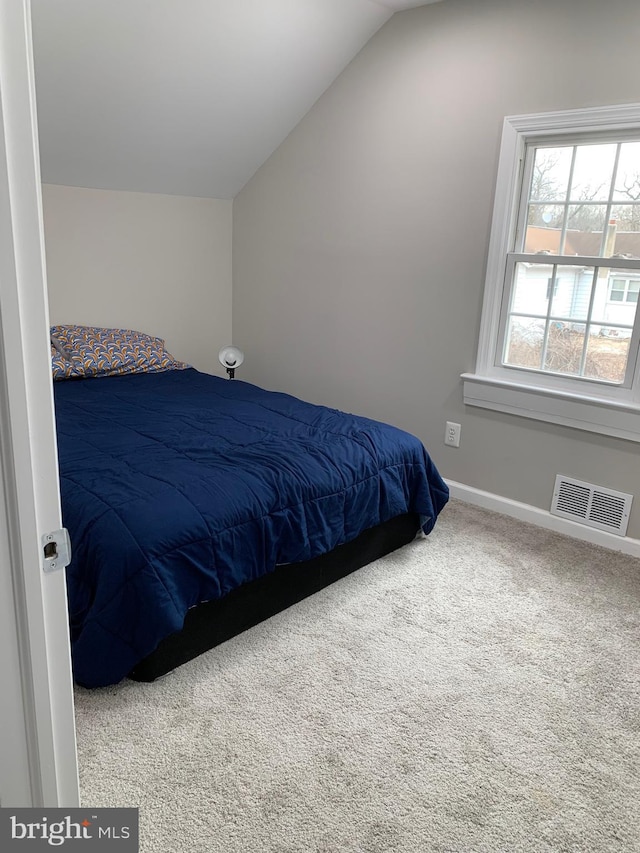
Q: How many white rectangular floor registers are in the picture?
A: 1